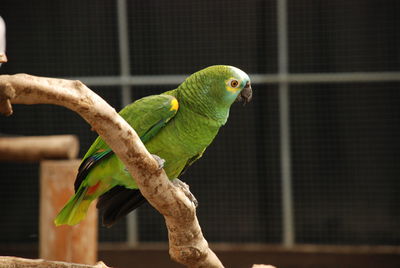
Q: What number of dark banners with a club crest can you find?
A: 0